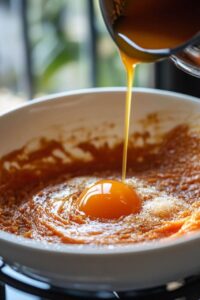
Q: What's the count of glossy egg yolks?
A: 1